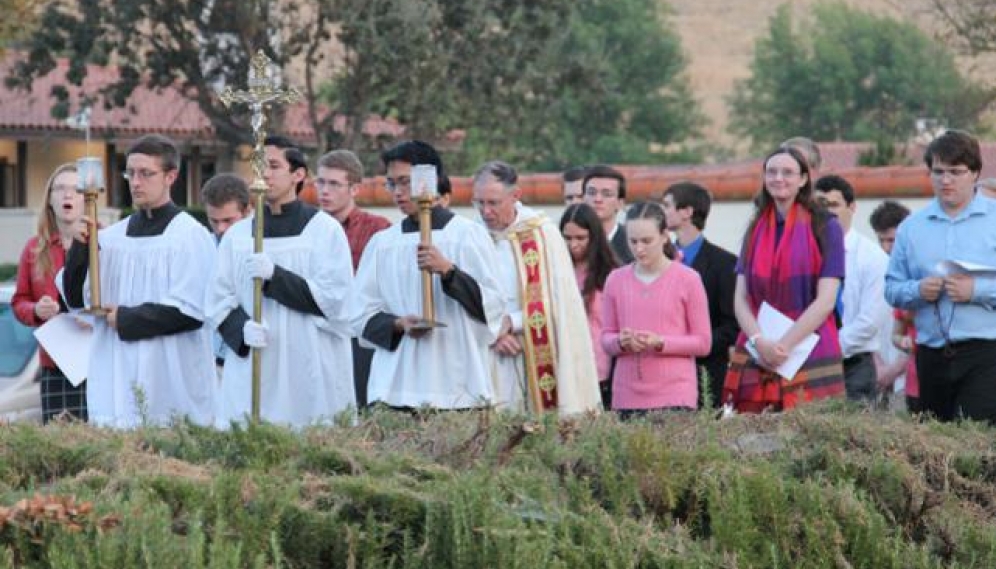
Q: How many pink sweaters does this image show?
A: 2